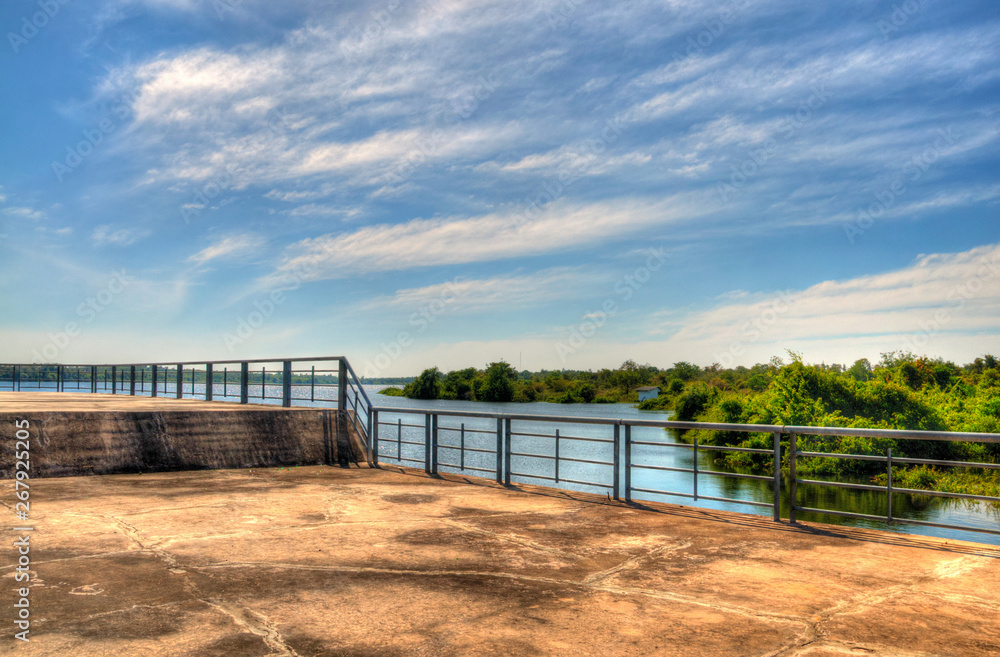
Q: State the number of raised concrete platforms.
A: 1